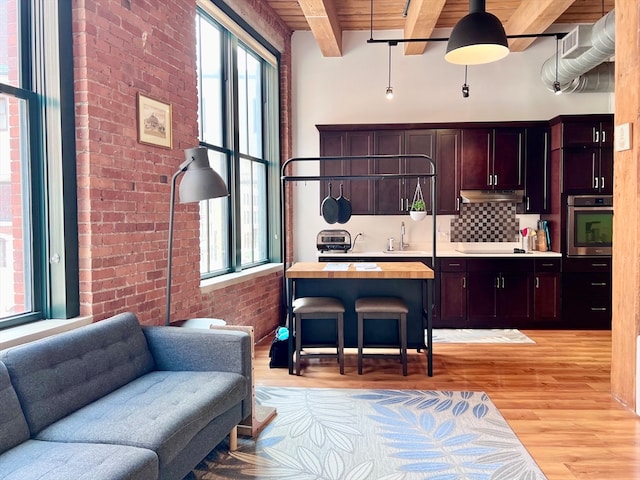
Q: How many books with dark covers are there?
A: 0